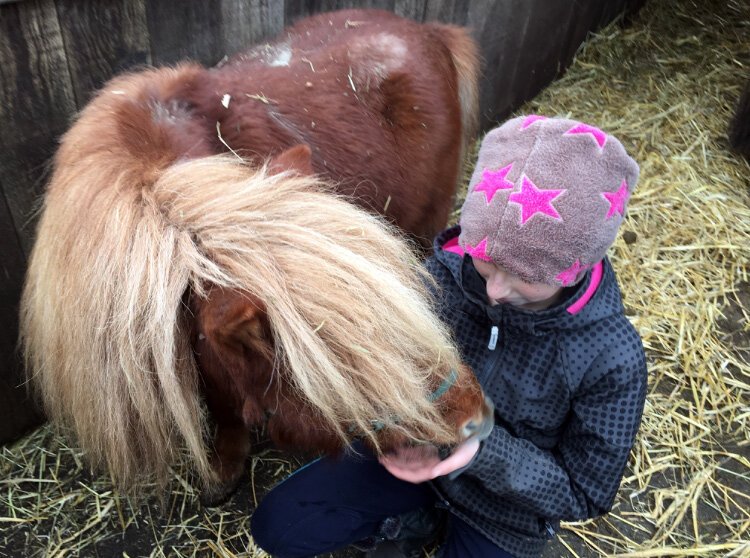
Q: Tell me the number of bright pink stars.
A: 7